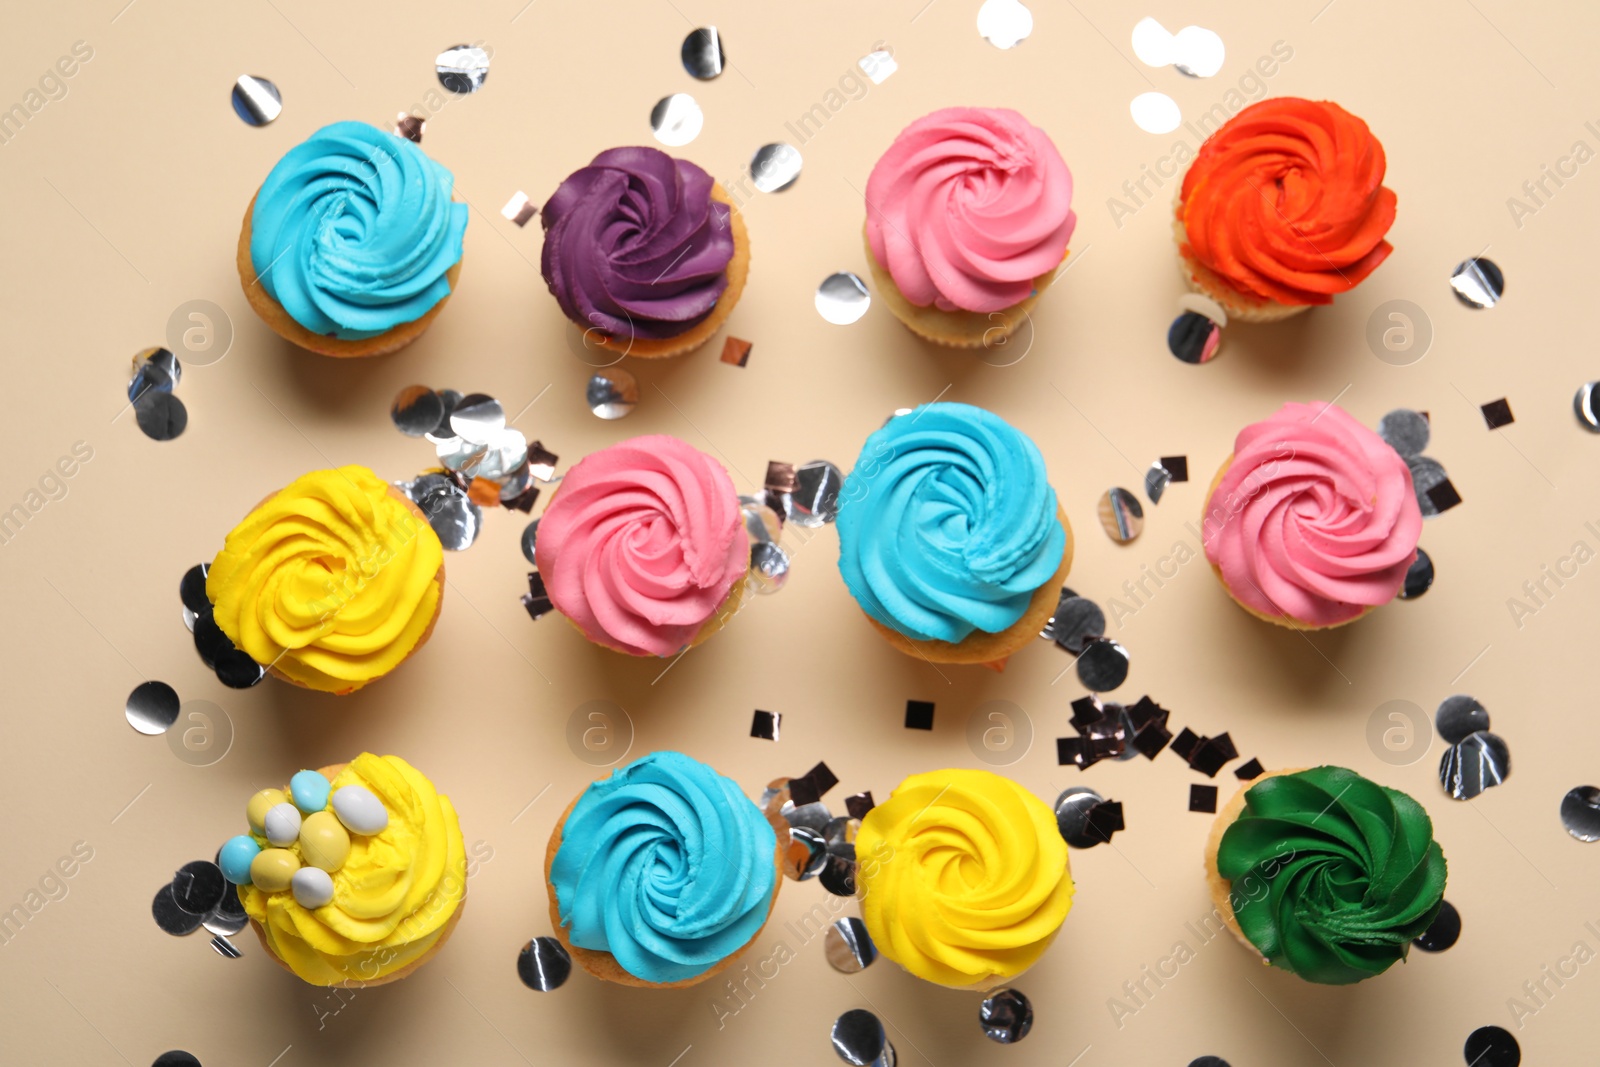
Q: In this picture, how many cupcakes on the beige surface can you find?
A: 12